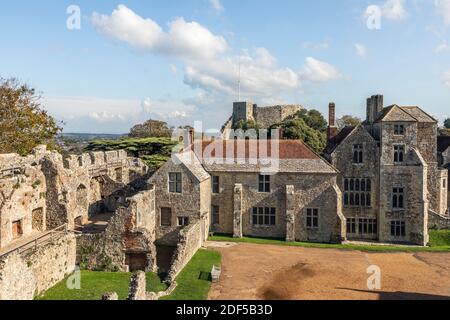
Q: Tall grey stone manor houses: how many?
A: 1